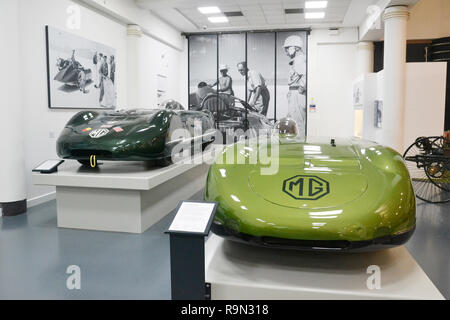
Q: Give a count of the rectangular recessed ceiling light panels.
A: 4